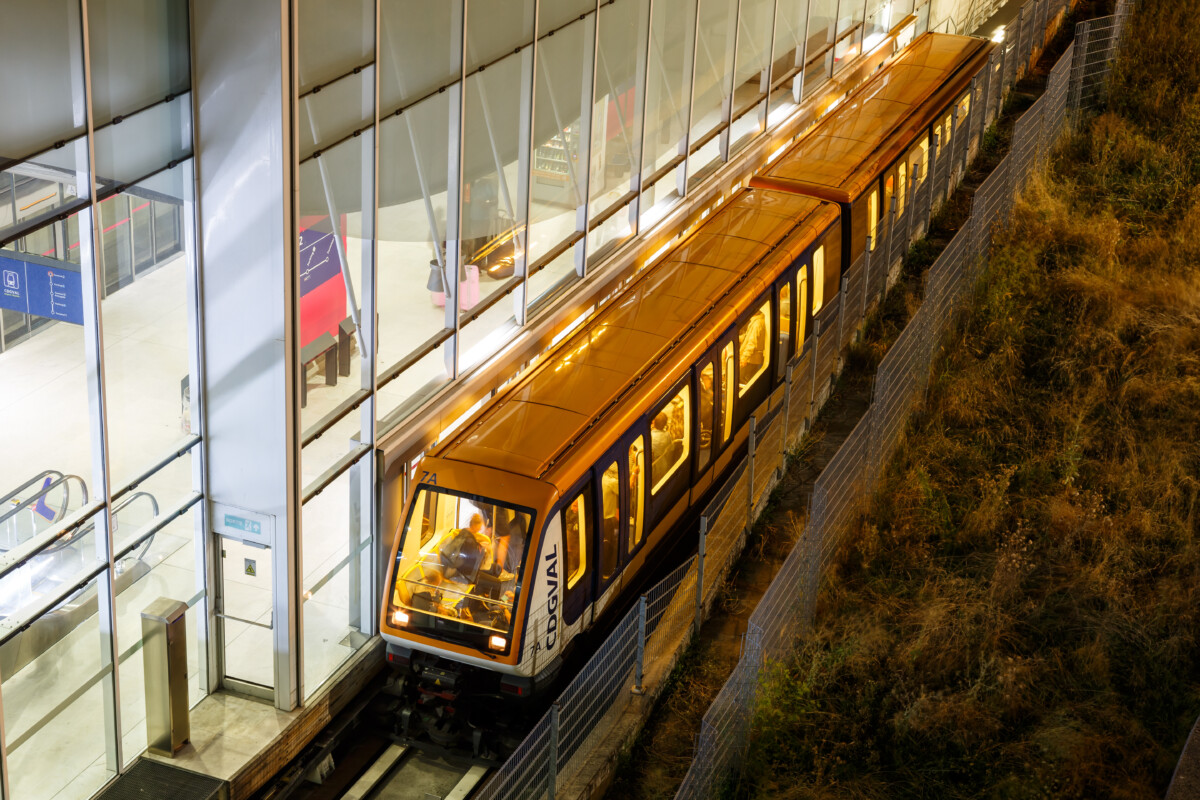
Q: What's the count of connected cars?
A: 2